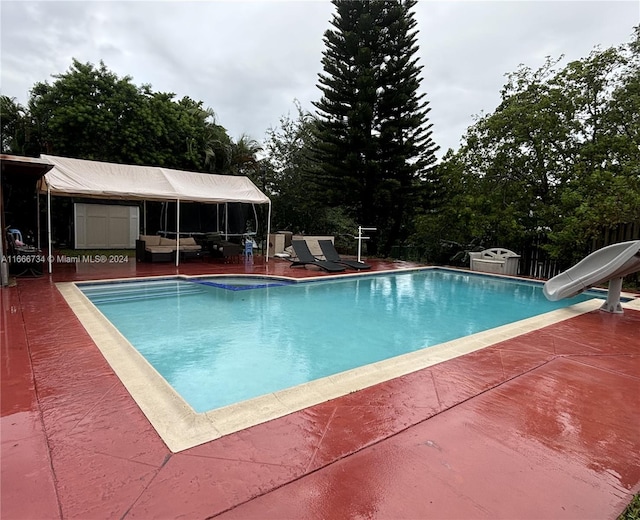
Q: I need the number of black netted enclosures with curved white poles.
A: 1